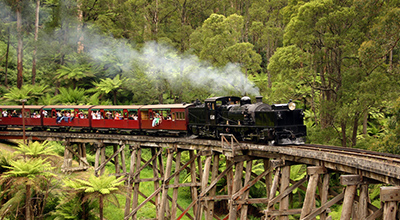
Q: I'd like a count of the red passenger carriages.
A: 4